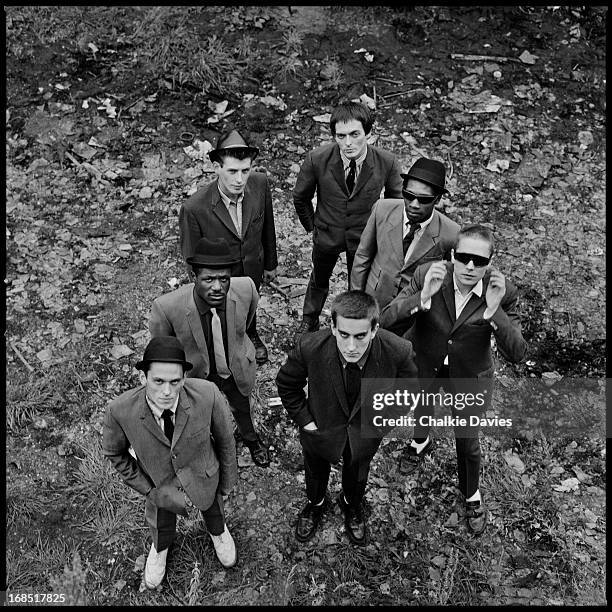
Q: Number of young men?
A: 7